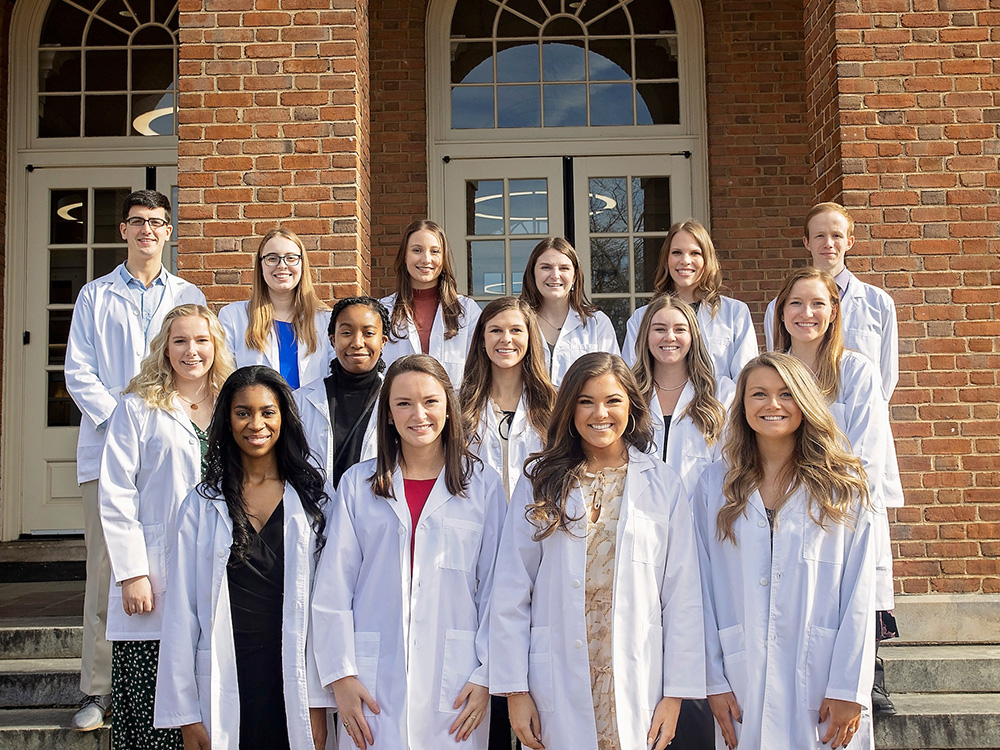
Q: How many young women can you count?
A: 13